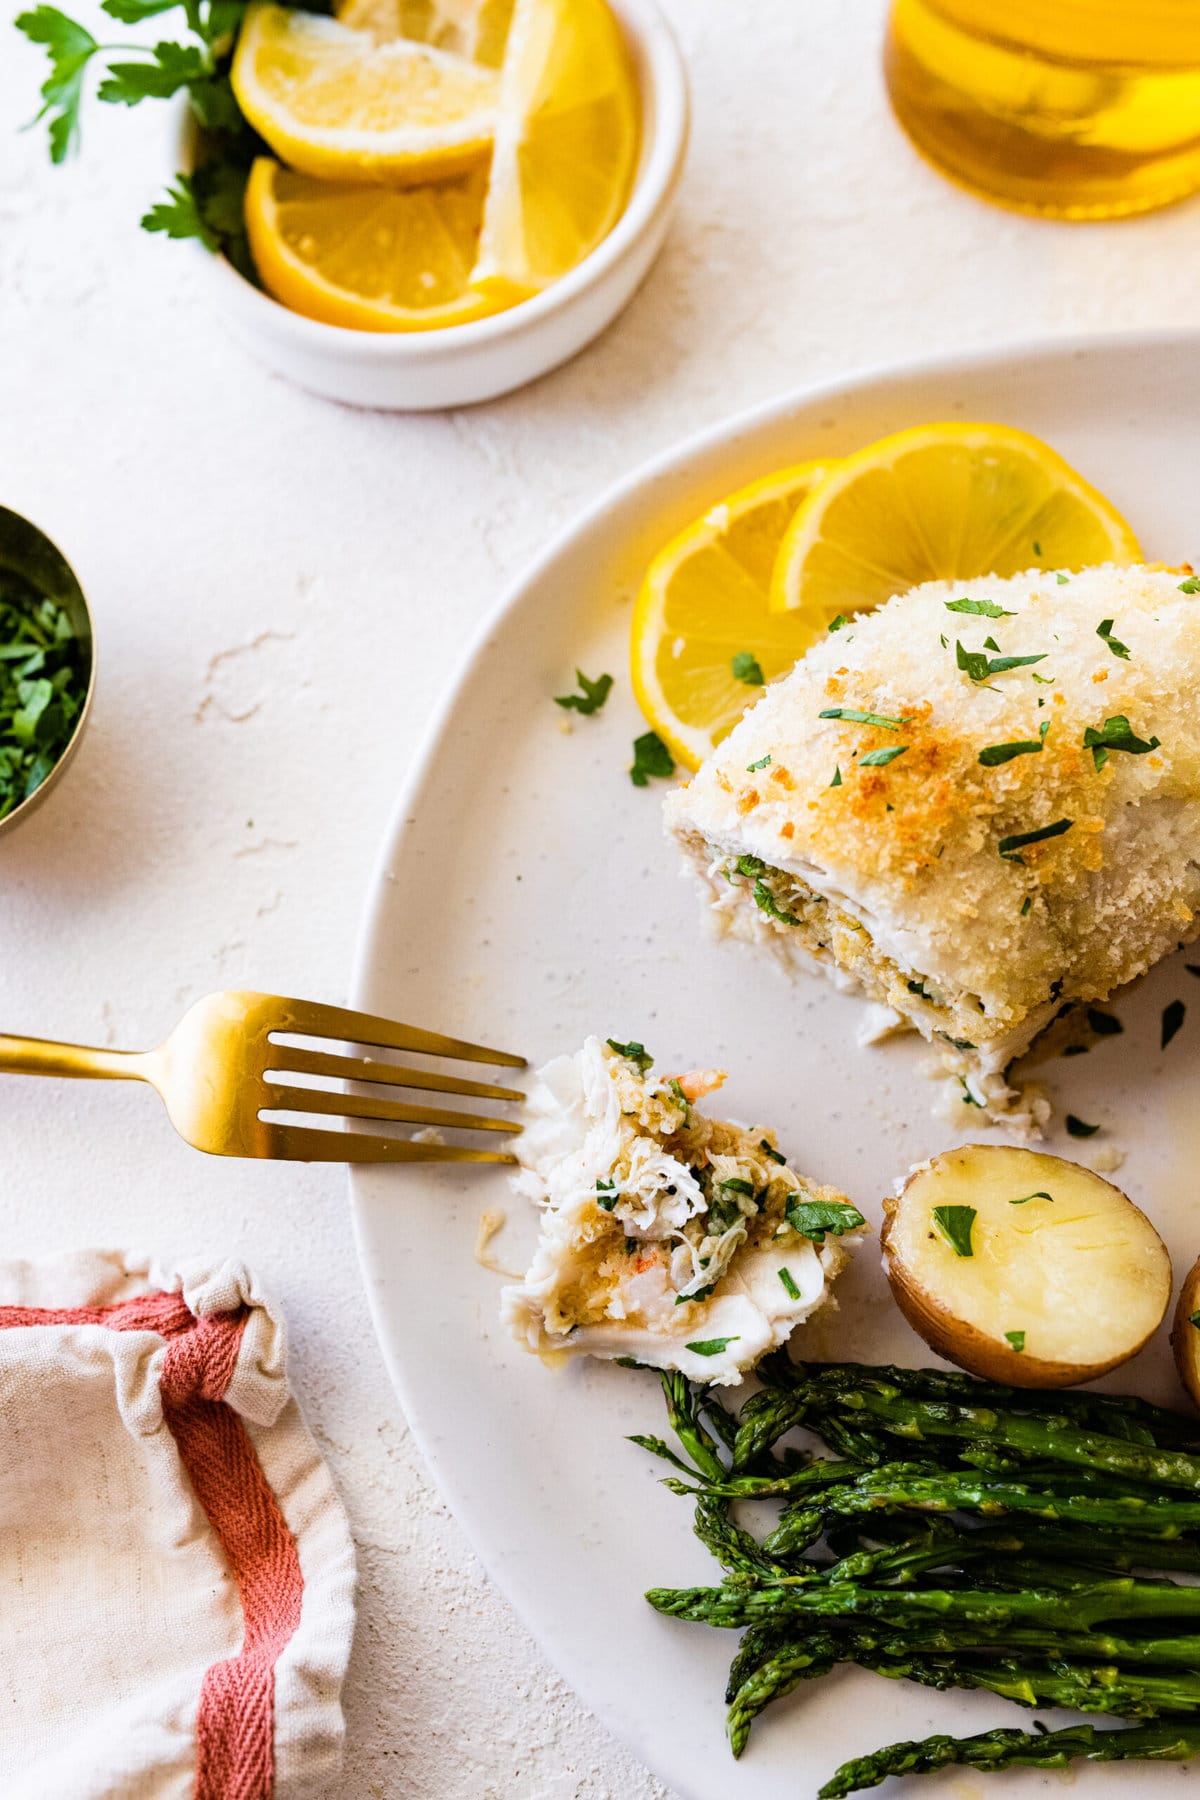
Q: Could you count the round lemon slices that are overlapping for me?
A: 2